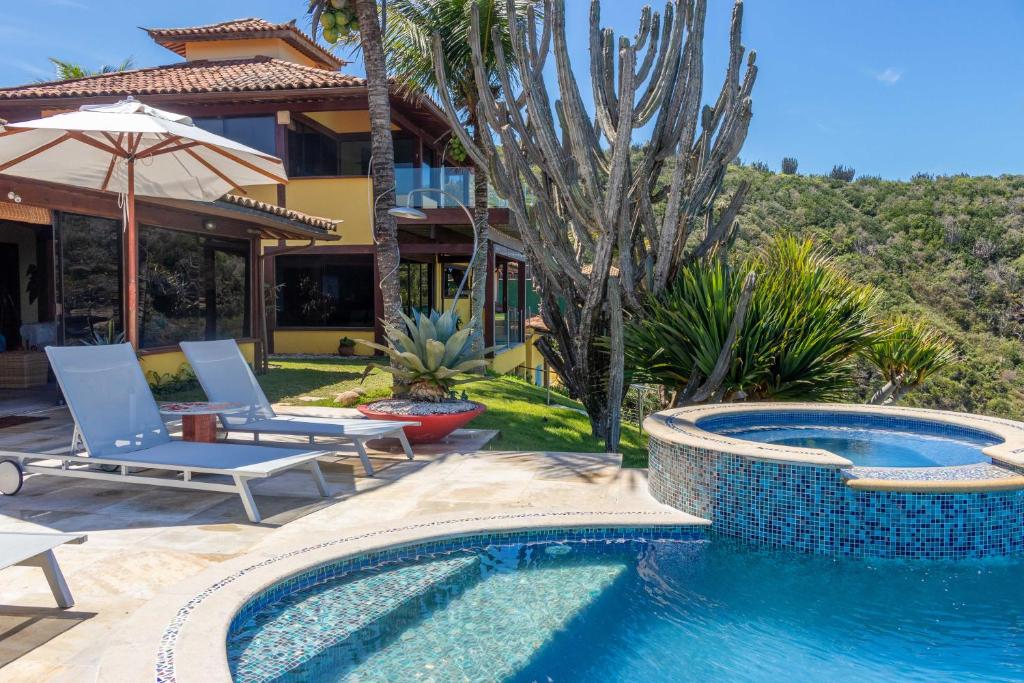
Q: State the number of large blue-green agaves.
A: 1